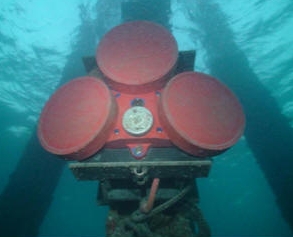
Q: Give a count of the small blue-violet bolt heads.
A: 4